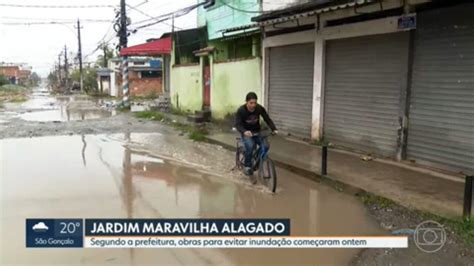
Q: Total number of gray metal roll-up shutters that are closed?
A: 3